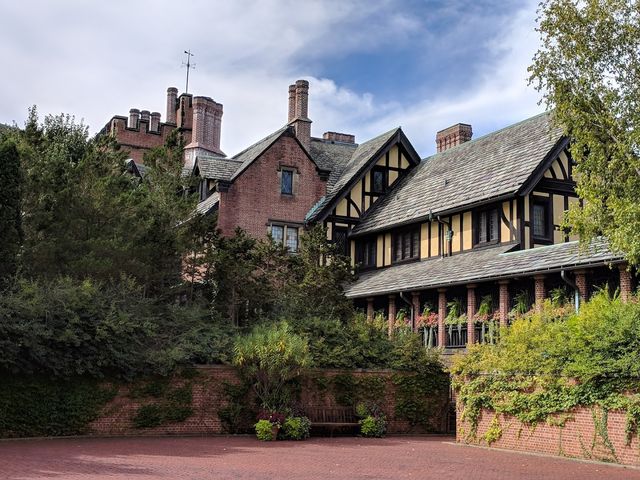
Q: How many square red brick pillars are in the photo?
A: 9